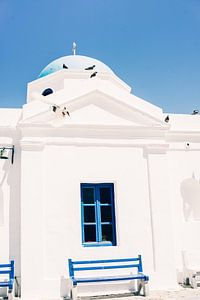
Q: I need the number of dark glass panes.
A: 6